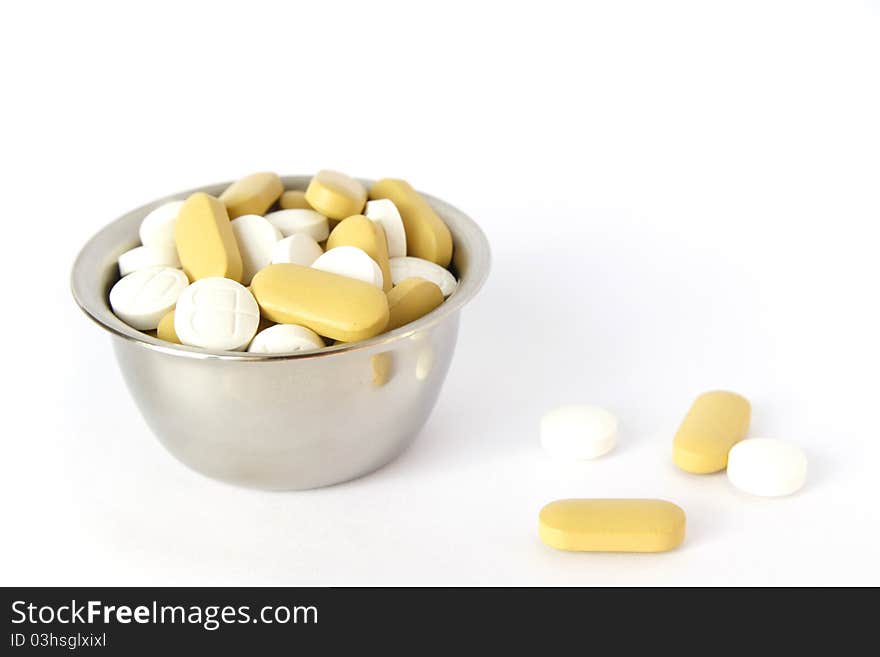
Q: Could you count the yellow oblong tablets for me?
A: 11